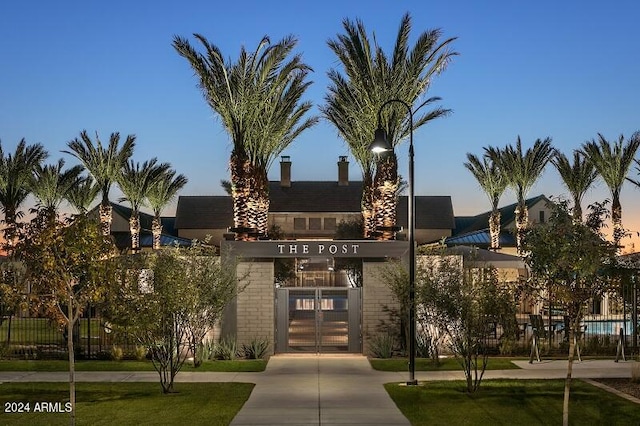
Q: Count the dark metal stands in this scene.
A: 3